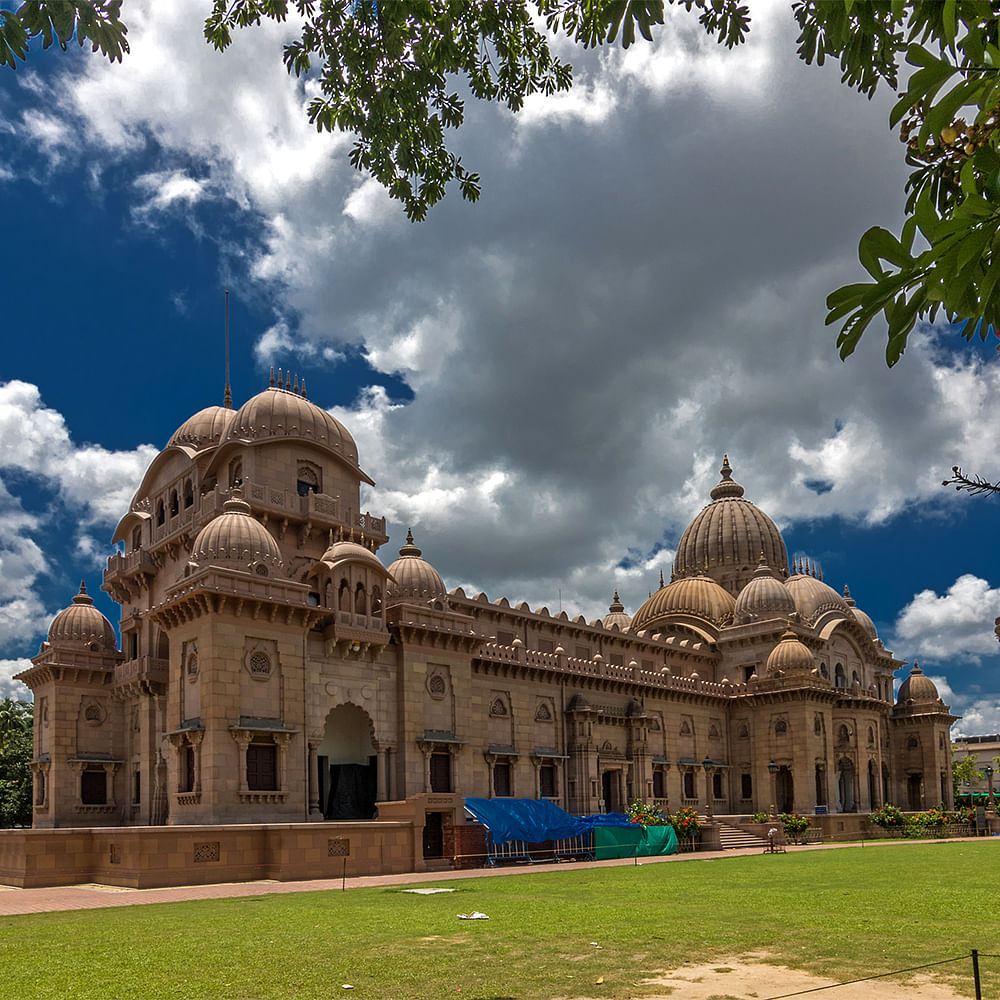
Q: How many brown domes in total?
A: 14